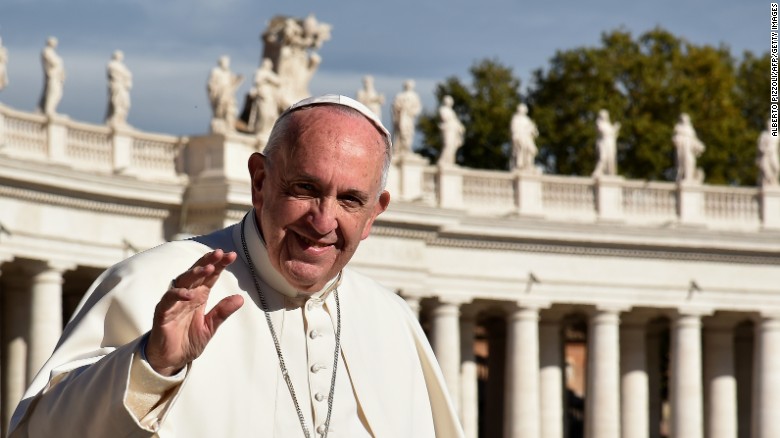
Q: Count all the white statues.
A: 12